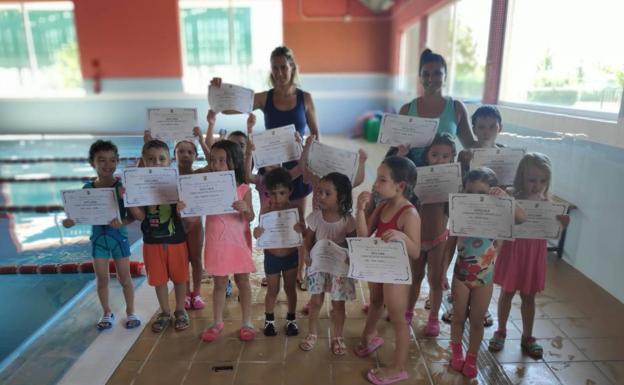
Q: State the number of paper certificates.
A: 15